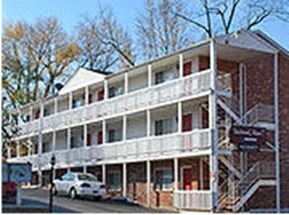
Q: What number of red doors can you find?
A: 9